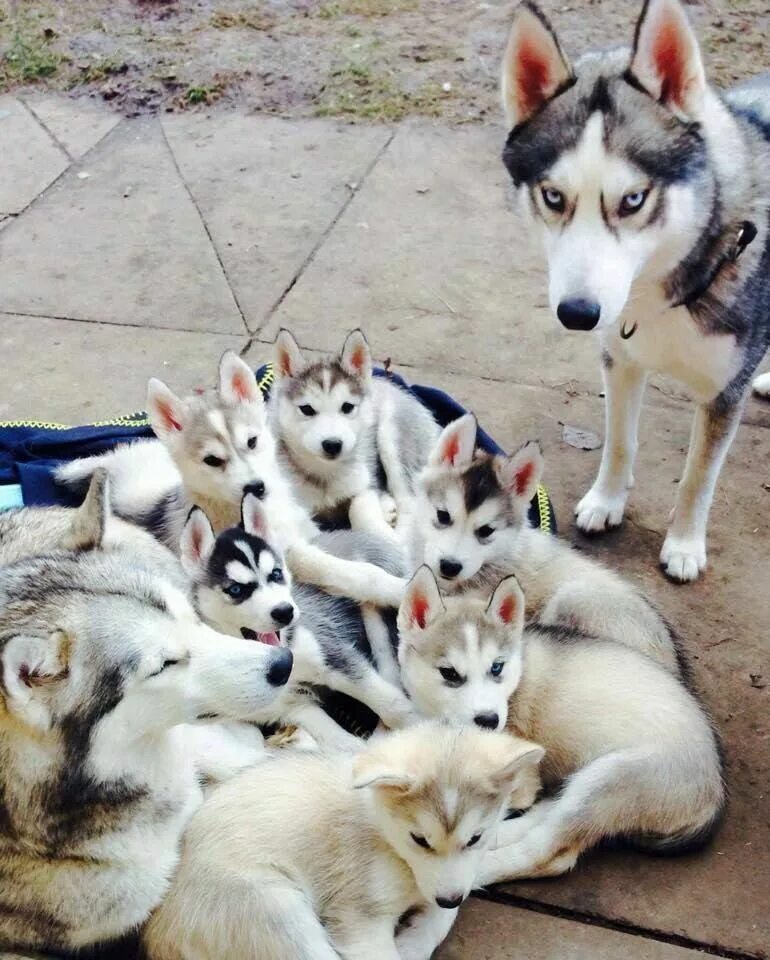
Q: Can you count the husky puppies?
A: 6